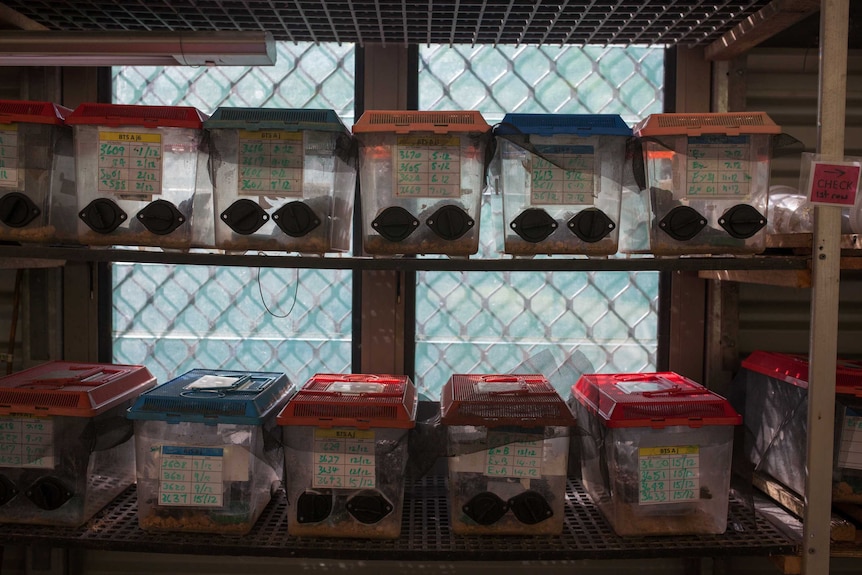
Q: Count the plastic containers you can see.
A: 12